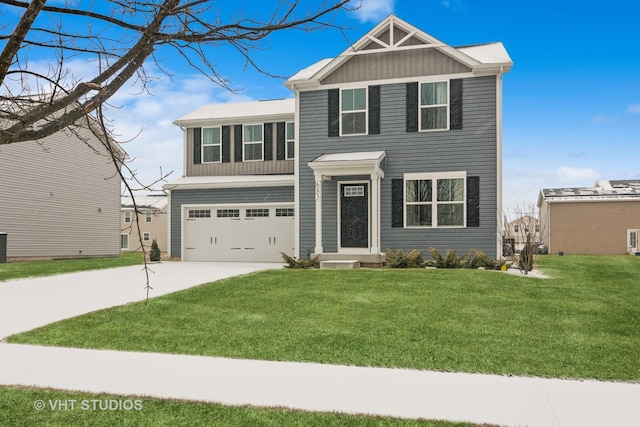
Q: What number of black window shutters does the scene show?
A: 11